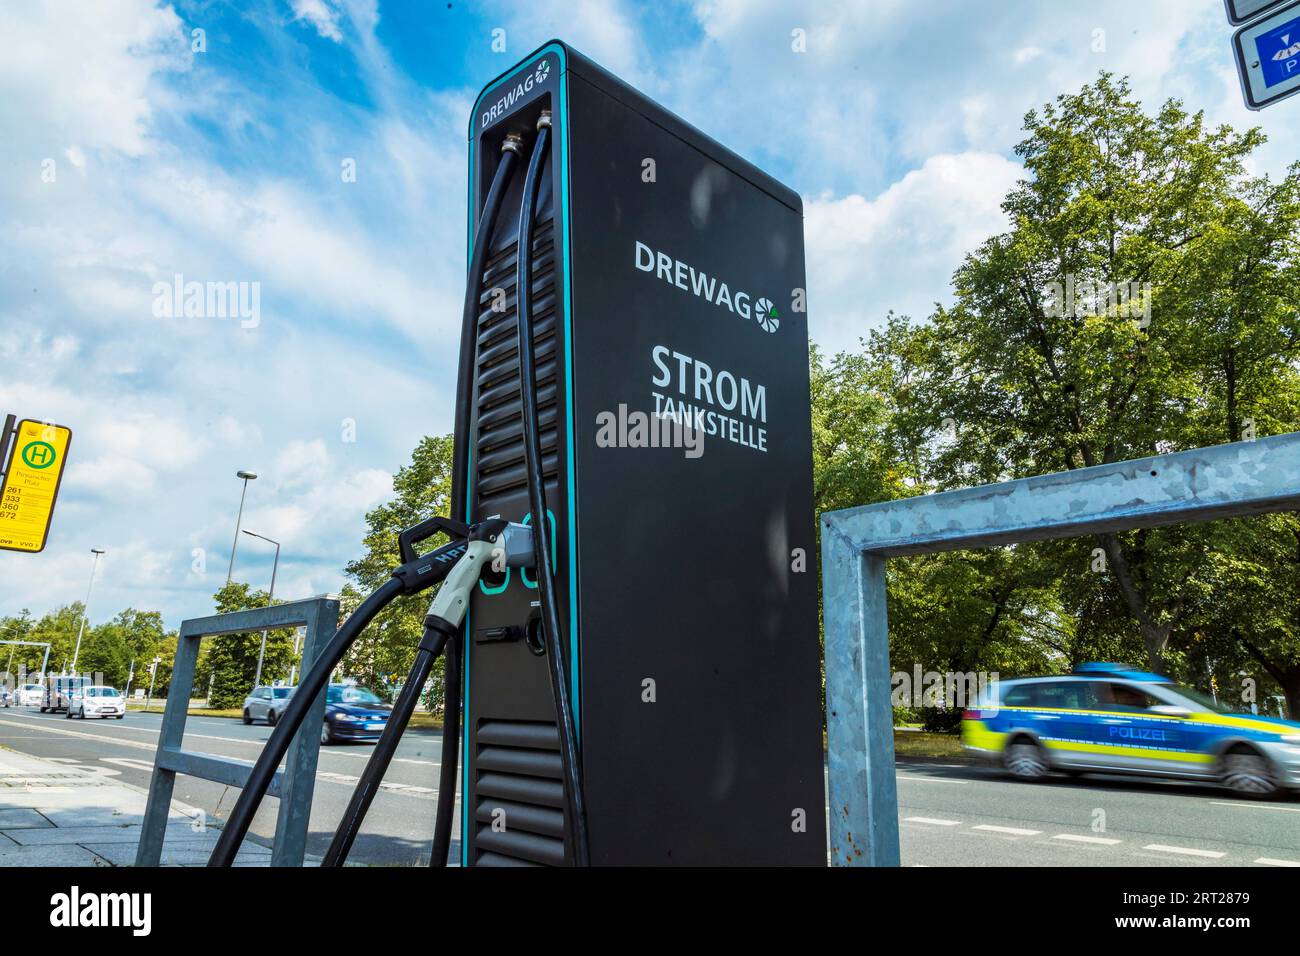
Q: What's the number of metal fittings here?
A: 2